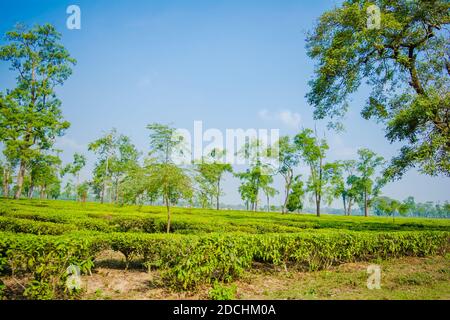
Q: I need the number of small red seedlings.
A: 0